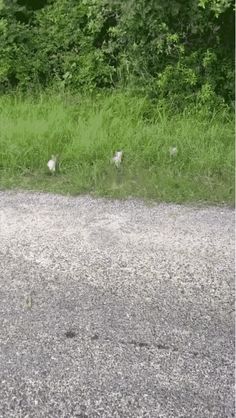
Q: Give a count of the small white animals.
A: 3